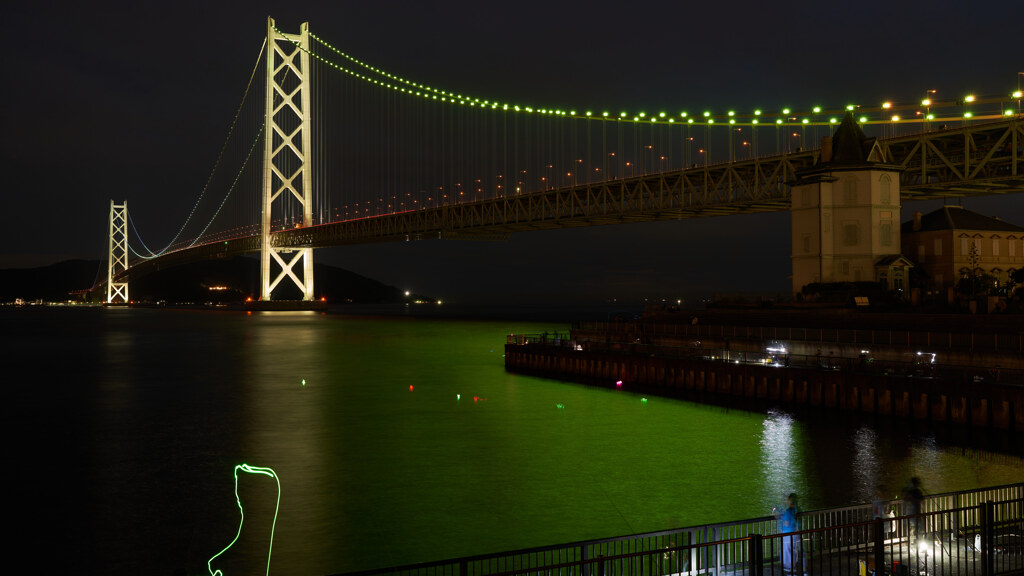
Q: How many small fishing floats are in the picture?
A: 7